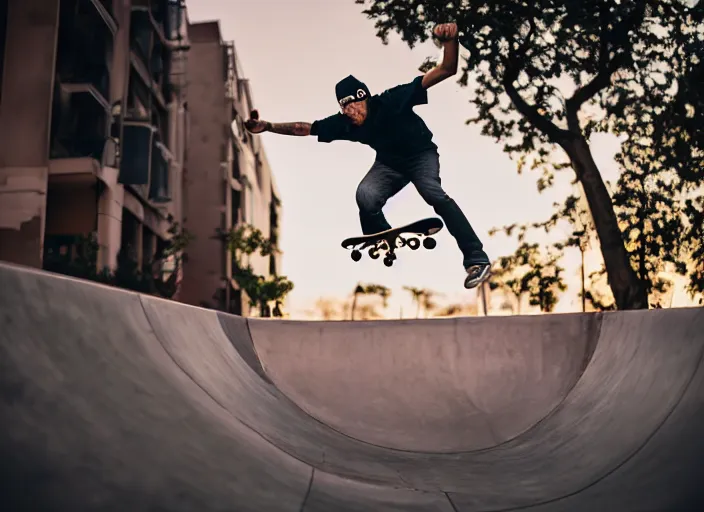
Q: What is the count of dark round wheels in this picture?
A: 5